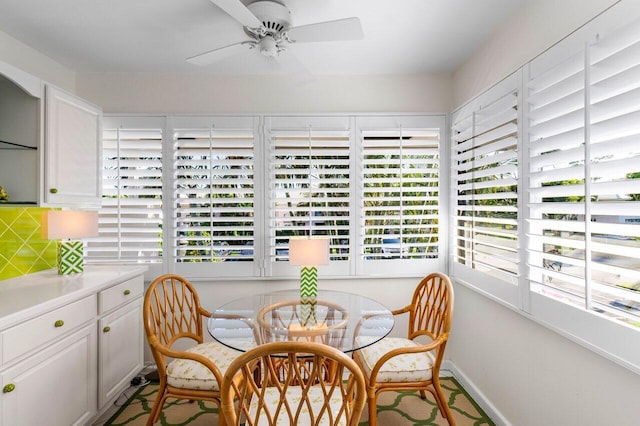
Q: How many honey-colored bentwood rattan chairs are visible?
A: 3